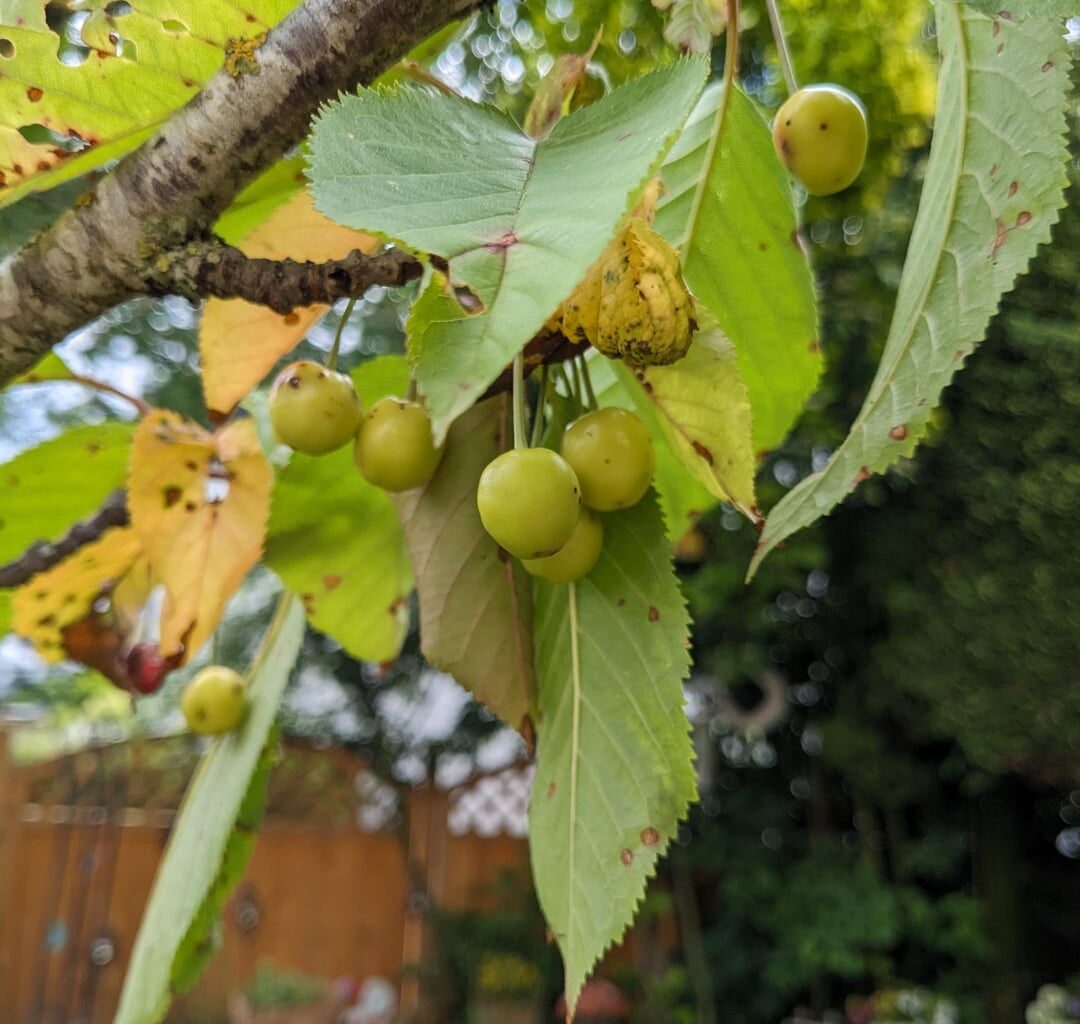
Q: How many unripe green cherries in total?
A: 7